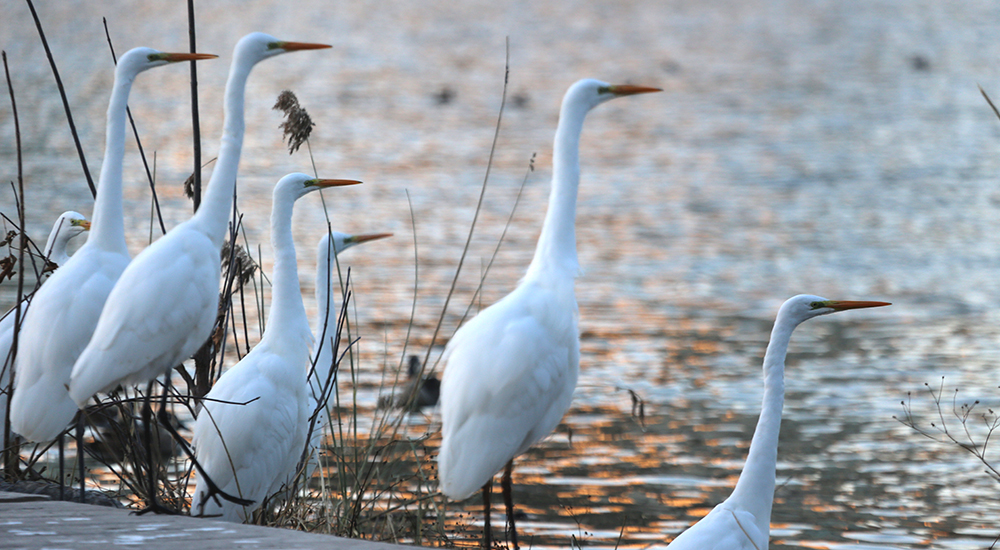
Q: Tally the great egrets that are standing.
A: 7